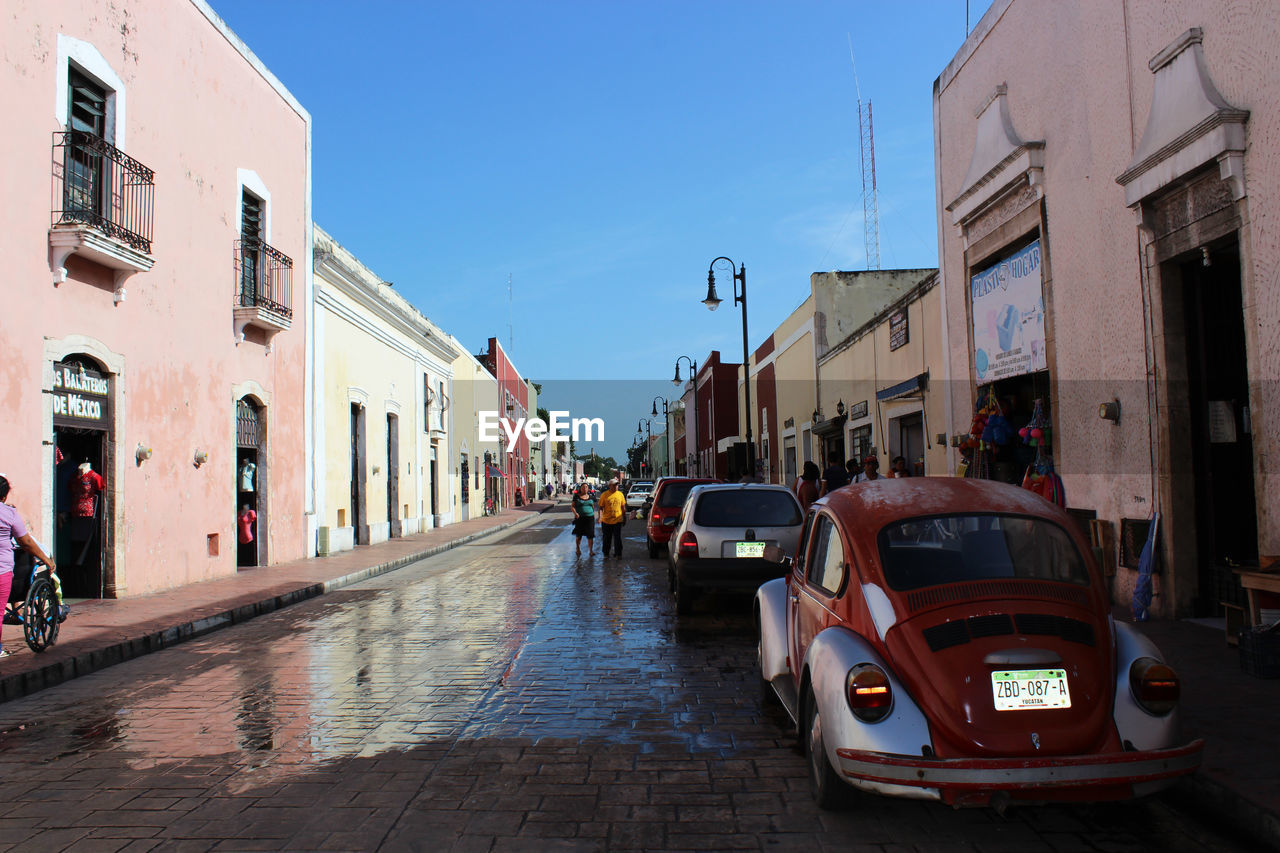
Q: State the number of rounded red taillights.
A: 2